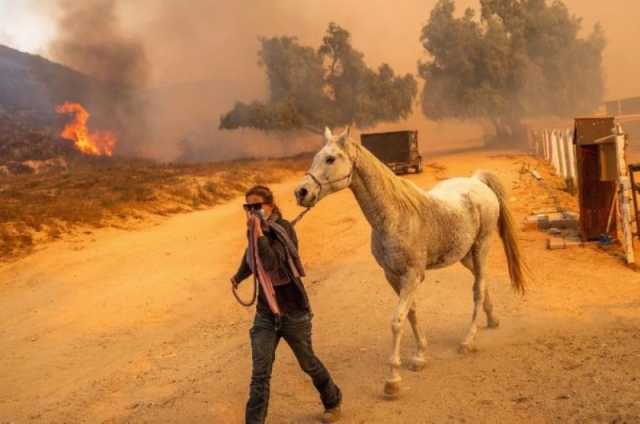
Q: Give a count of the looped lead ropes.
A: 1